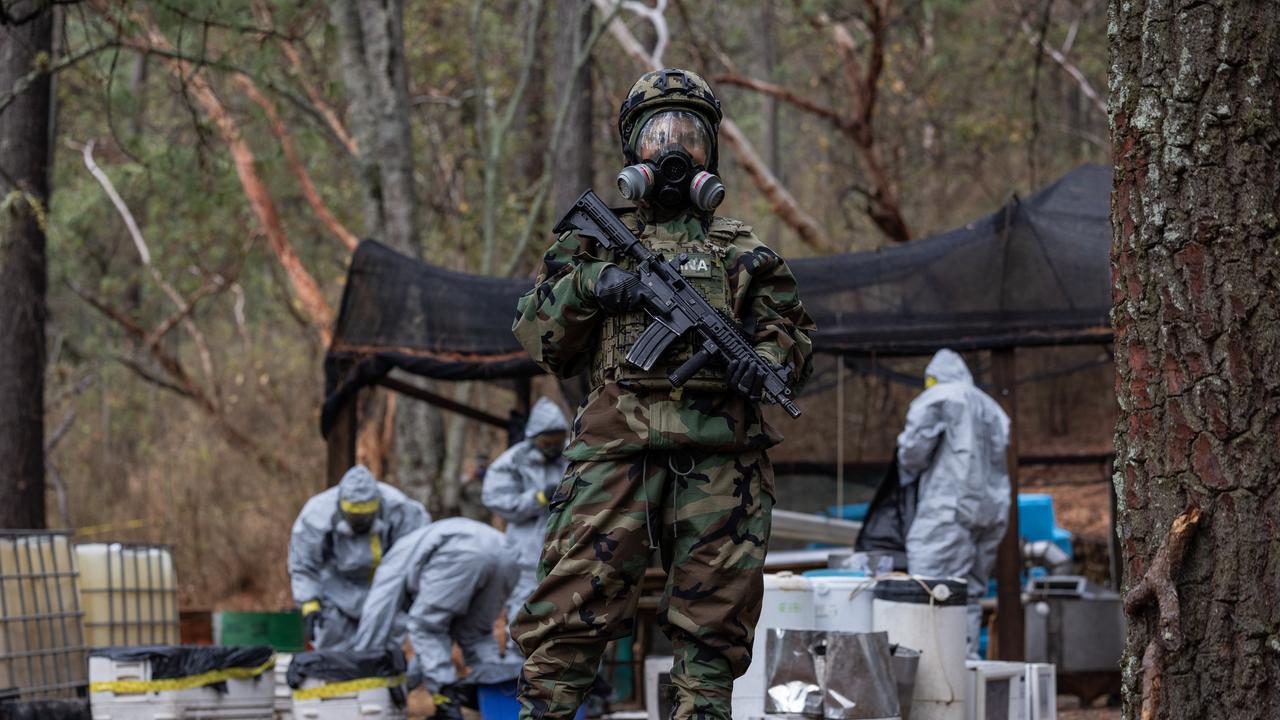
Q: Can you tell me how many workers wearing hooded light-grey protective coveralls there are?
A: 4